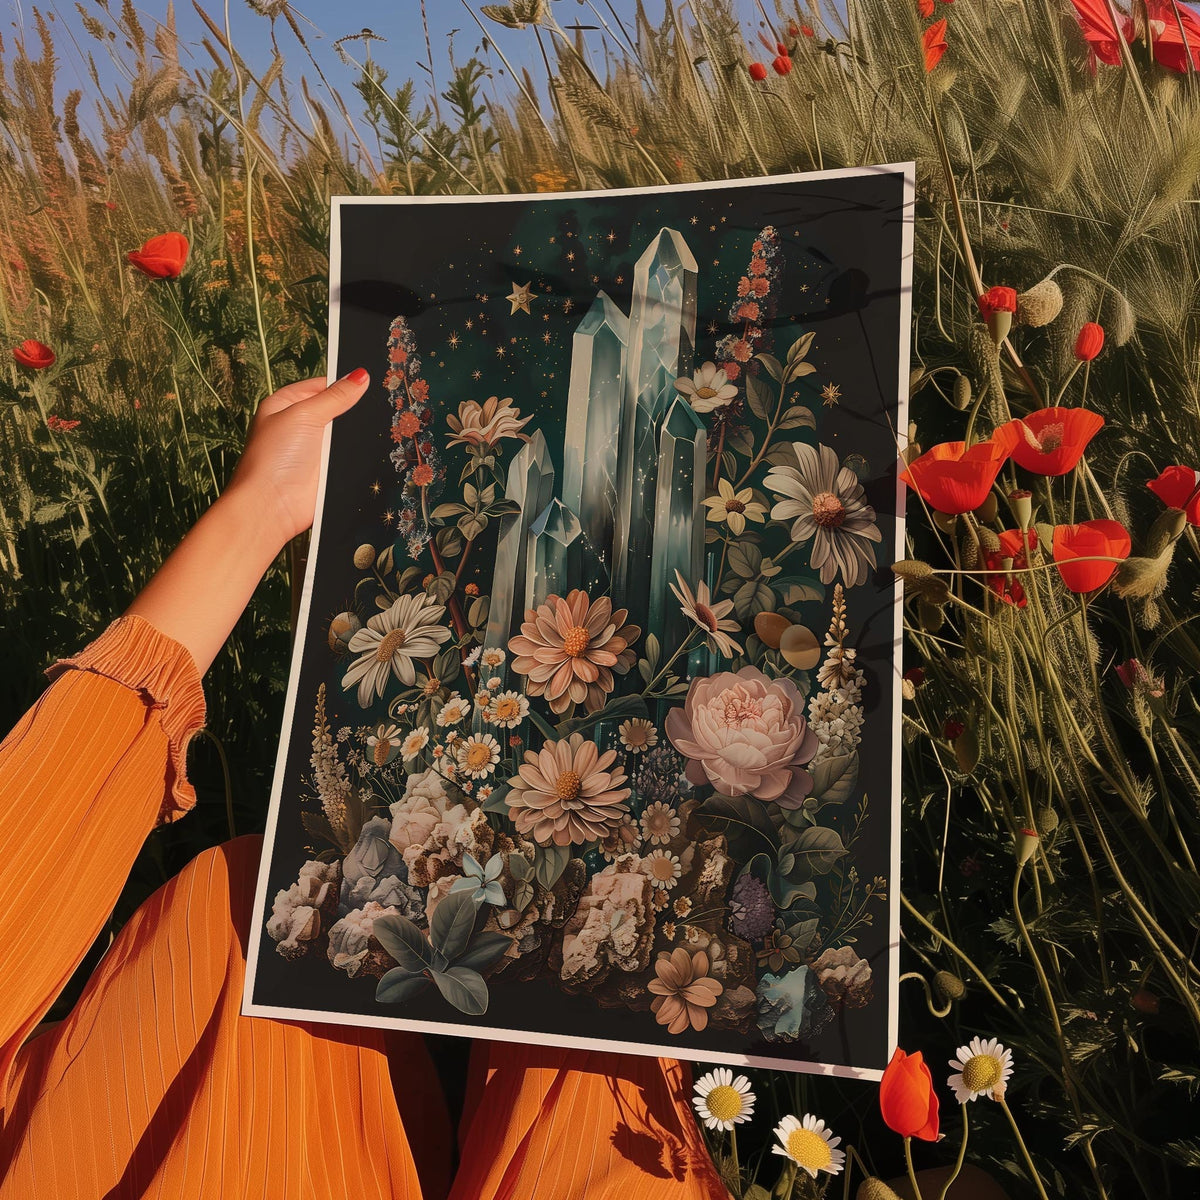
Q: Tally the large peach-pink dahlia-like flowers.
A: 2